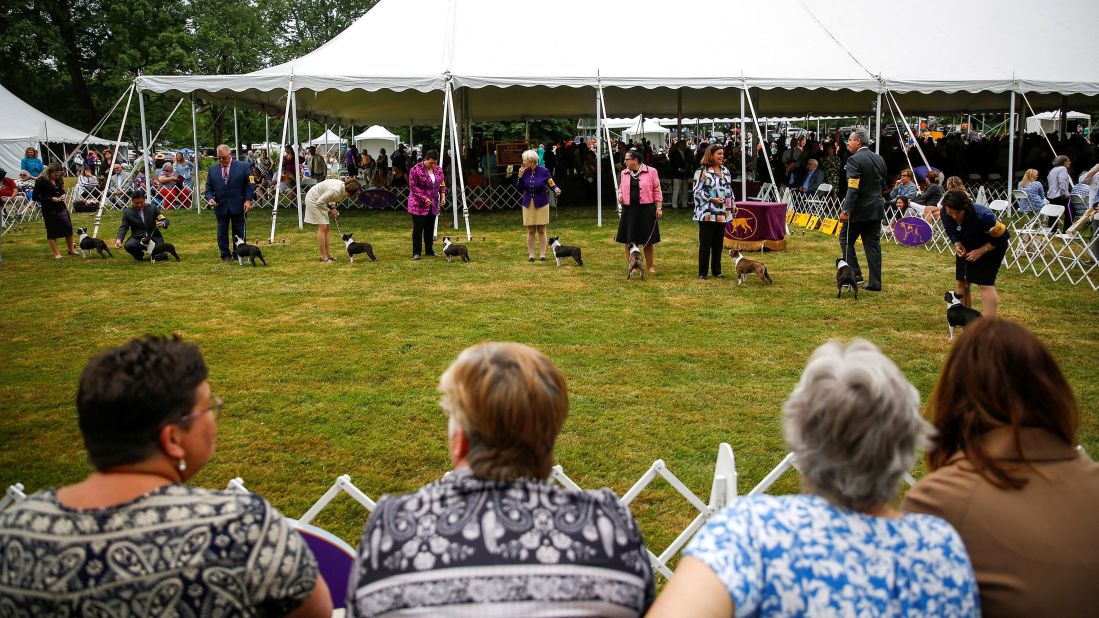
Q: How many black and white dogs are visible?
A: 8